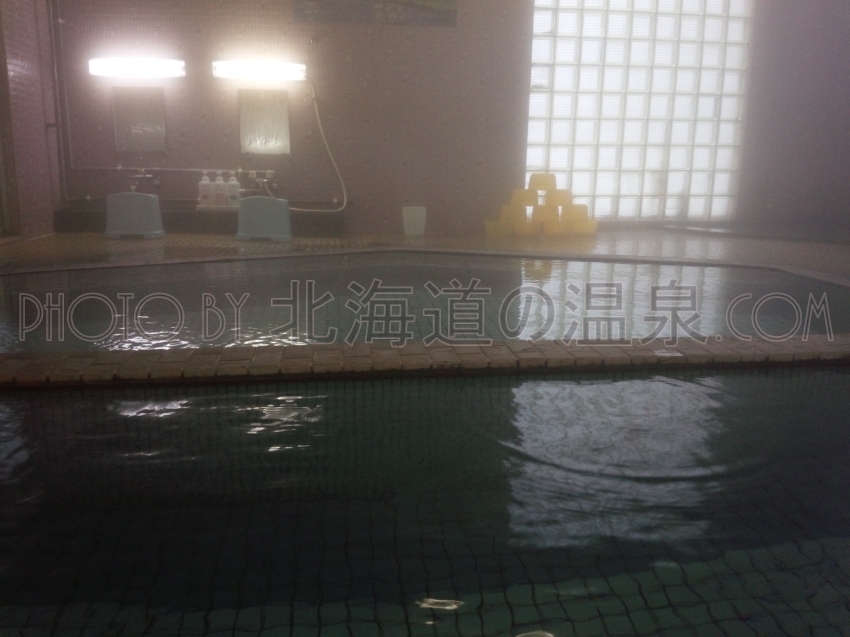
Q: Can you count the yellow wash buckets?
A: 10